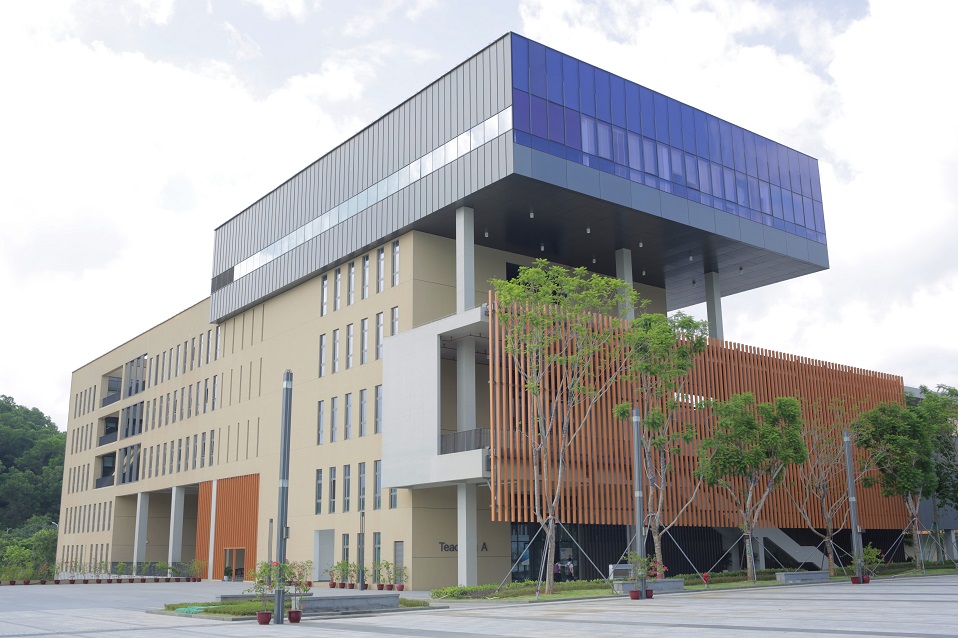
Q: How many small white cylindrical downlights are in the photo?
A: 10